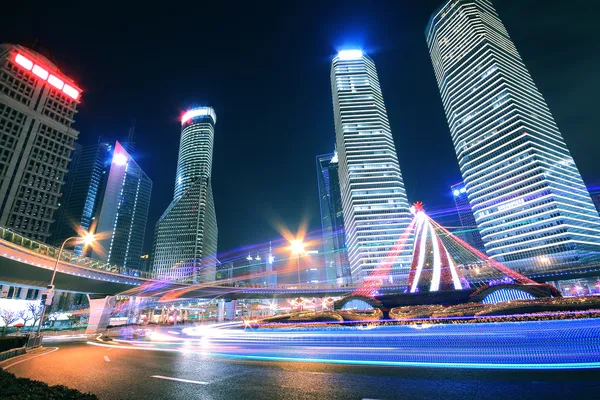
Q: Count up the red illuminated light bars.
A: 4